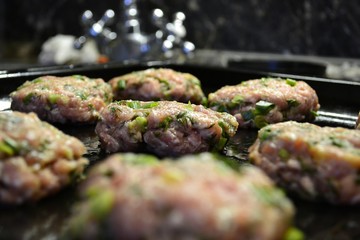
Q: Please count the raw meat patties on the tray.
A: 7